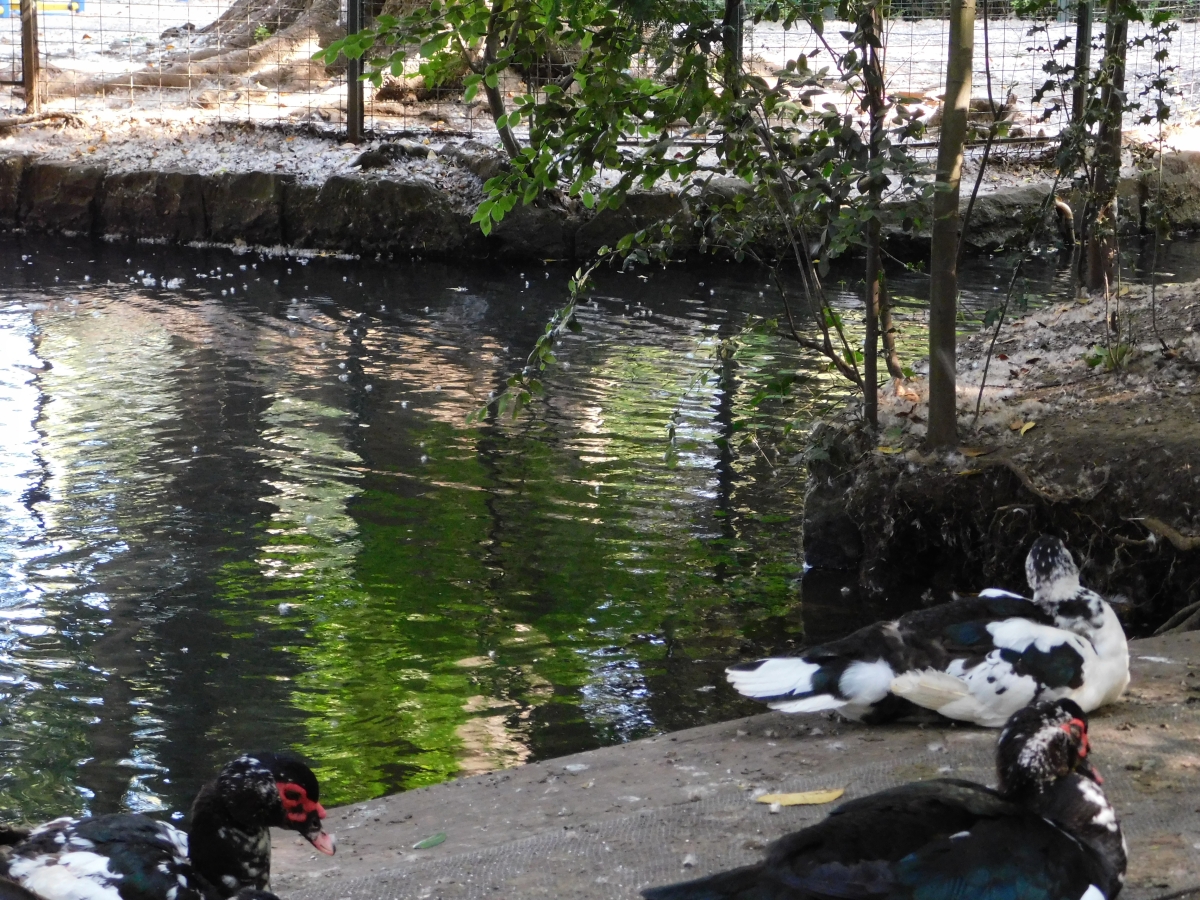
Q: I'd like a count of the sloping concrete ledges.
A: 1